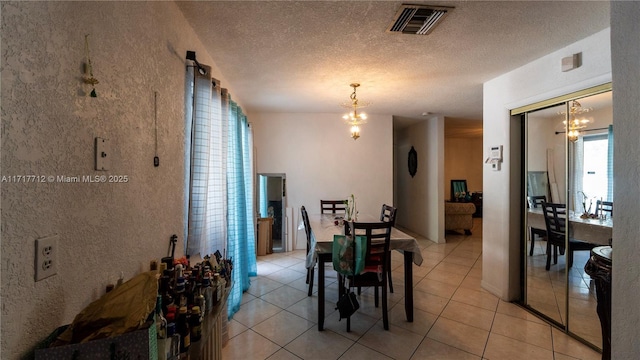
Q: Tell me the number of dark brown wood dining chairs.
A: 4